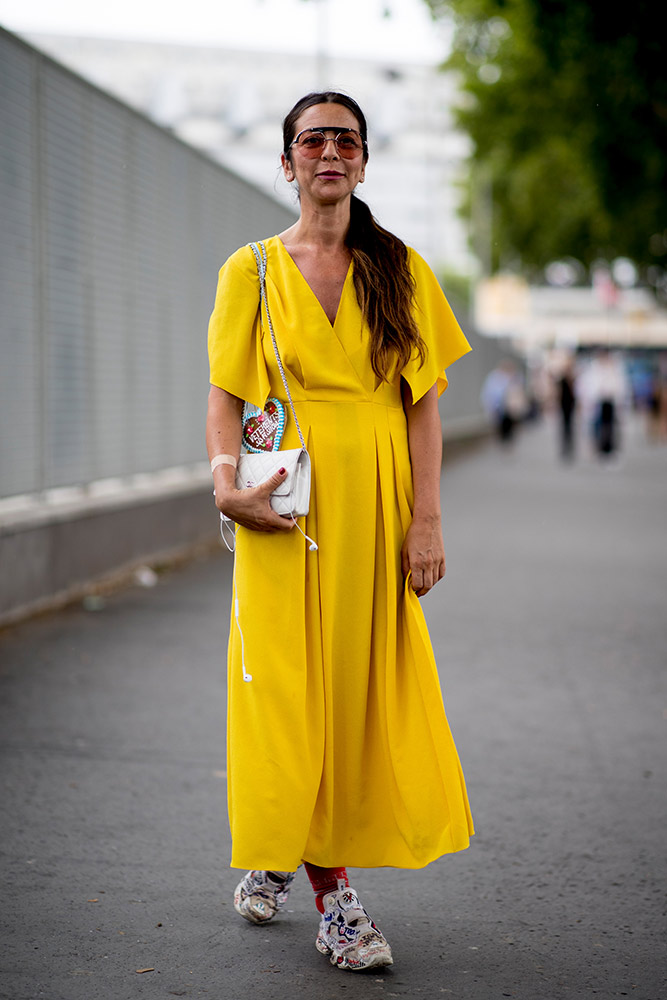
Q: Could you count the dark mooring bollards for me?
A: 0